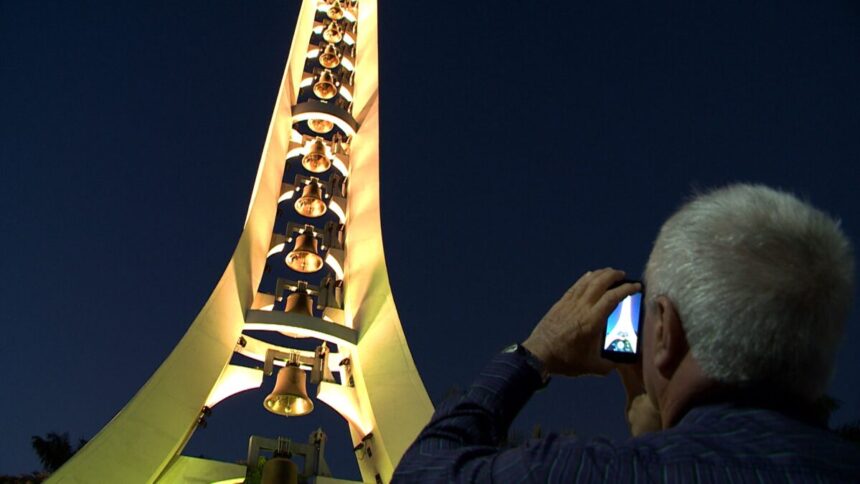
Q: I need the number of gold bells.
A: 11